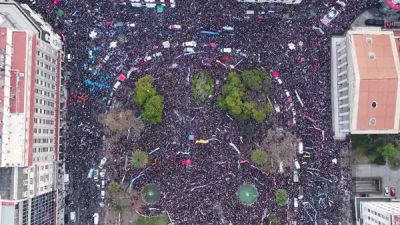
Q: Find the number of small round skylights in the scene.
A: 4